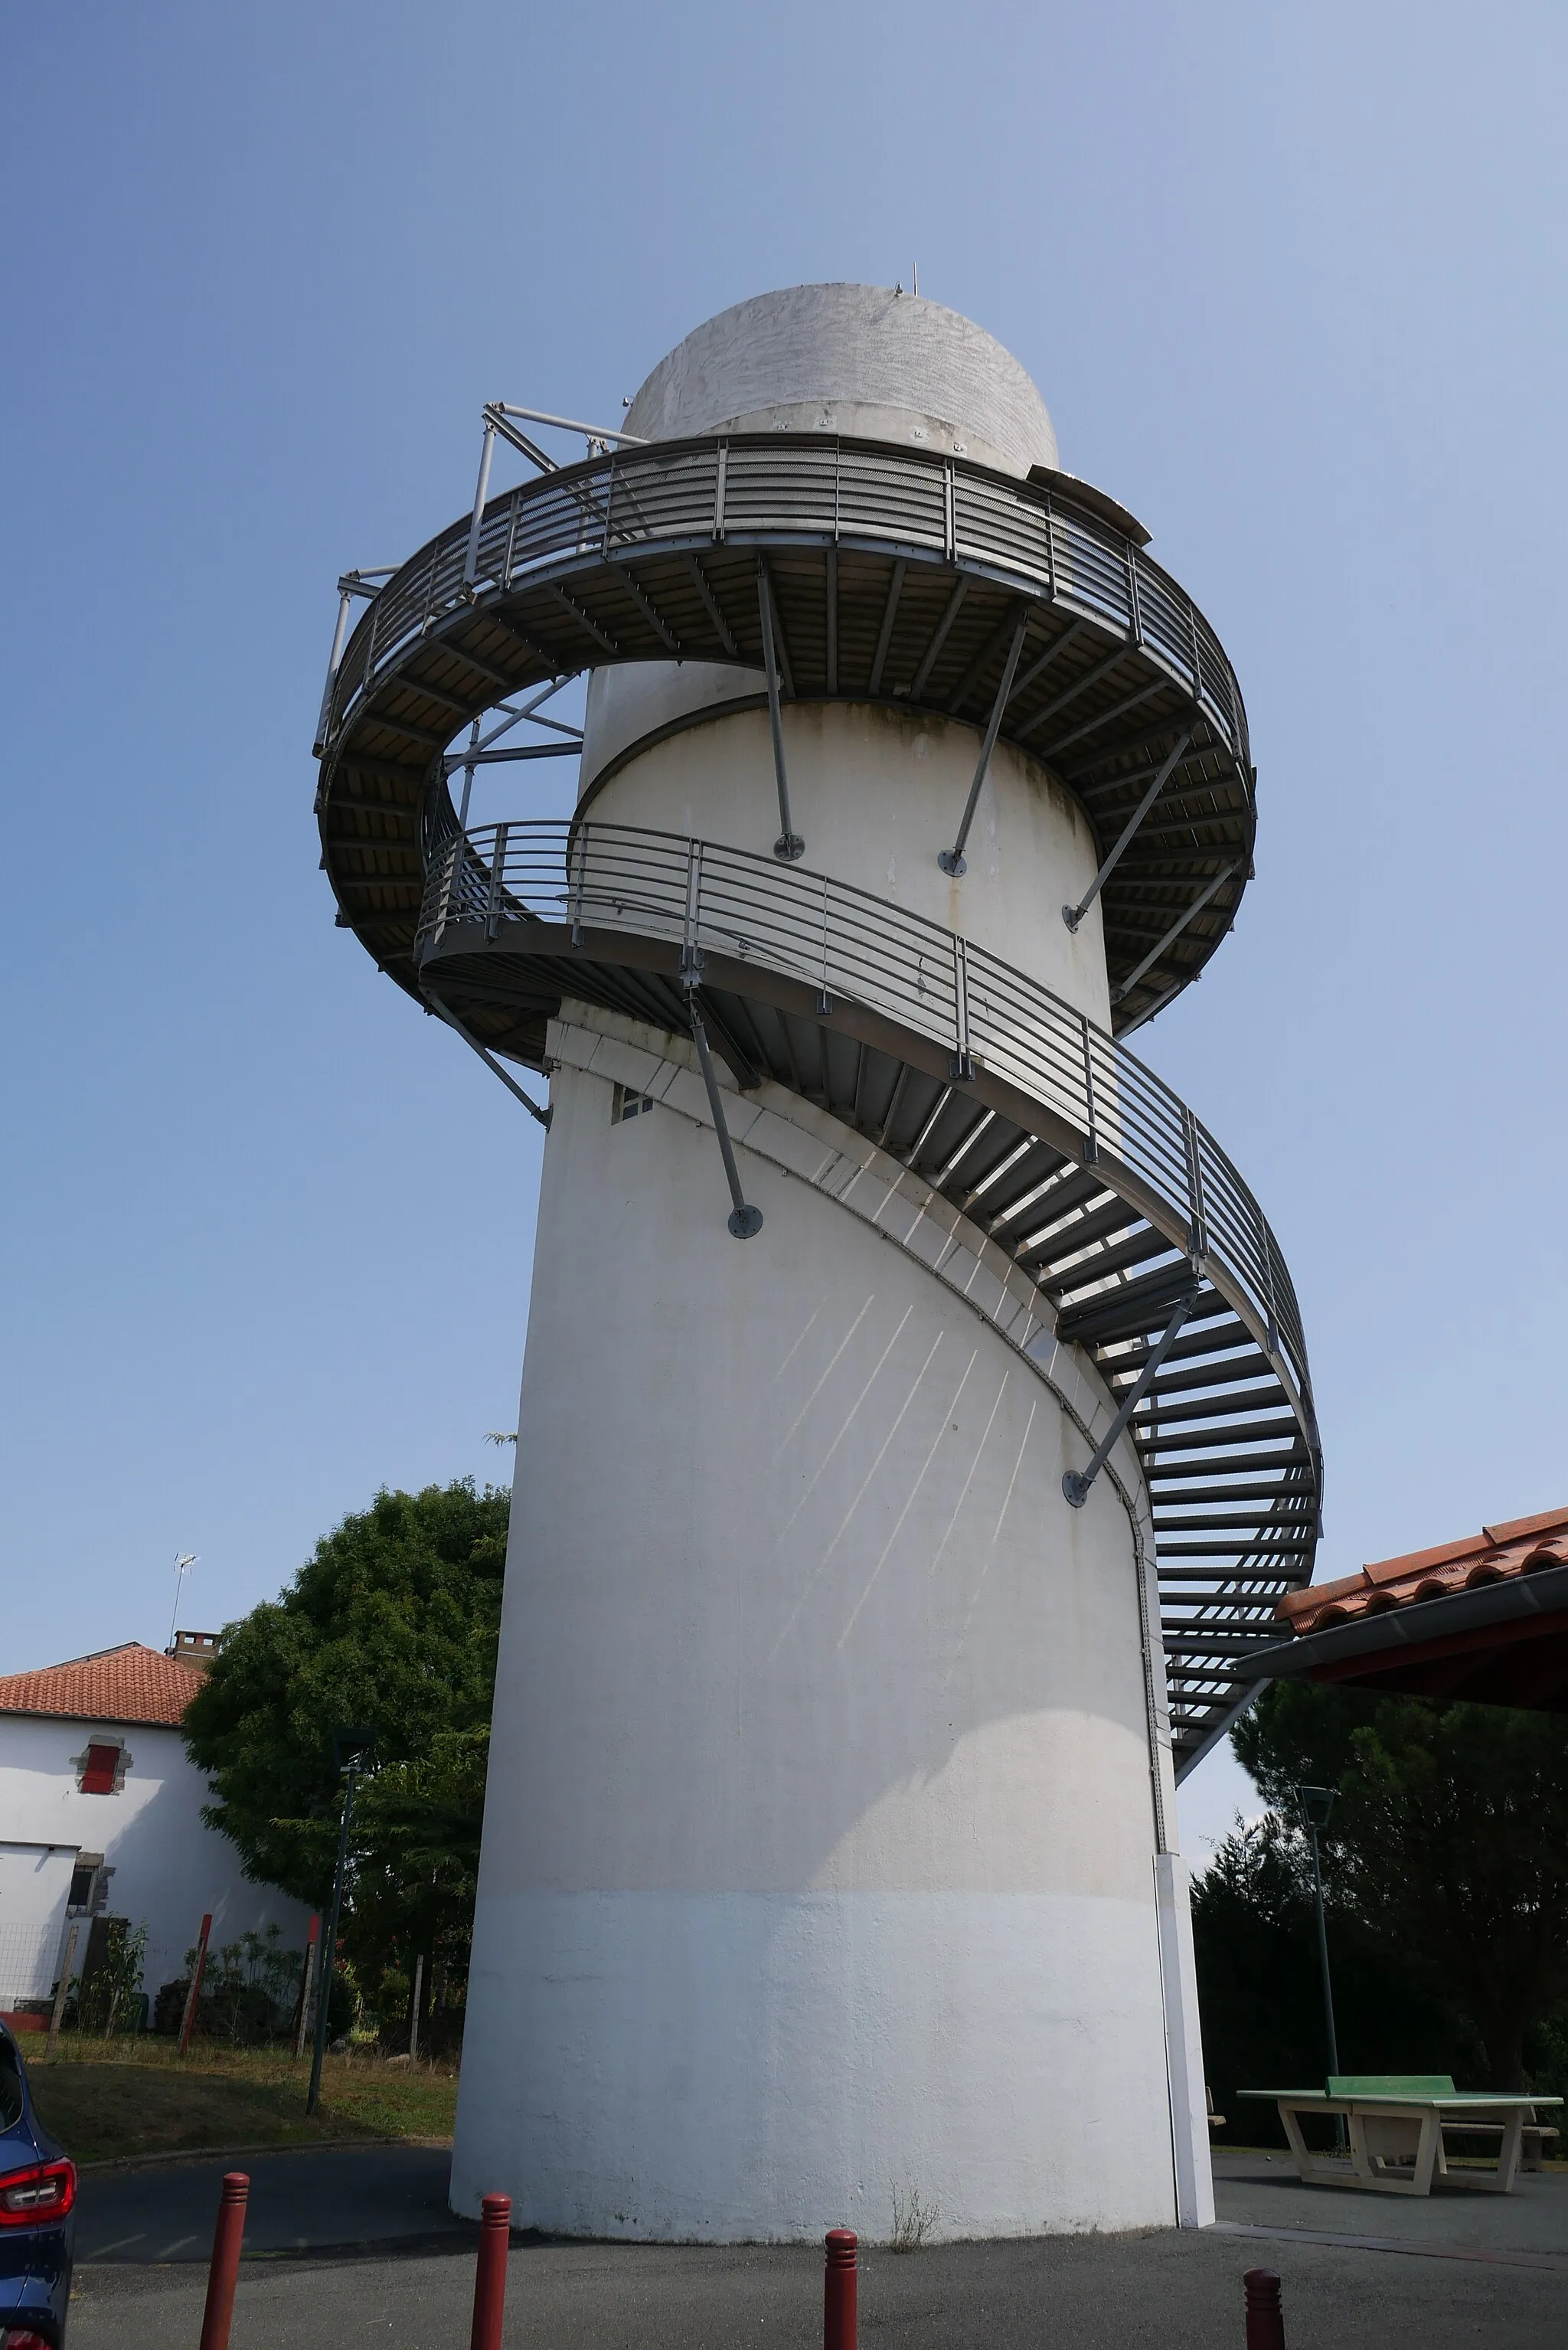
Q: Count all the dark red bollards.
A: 4